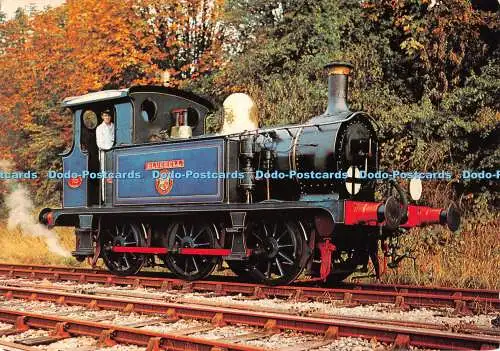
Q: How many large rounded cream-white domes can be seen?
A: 1